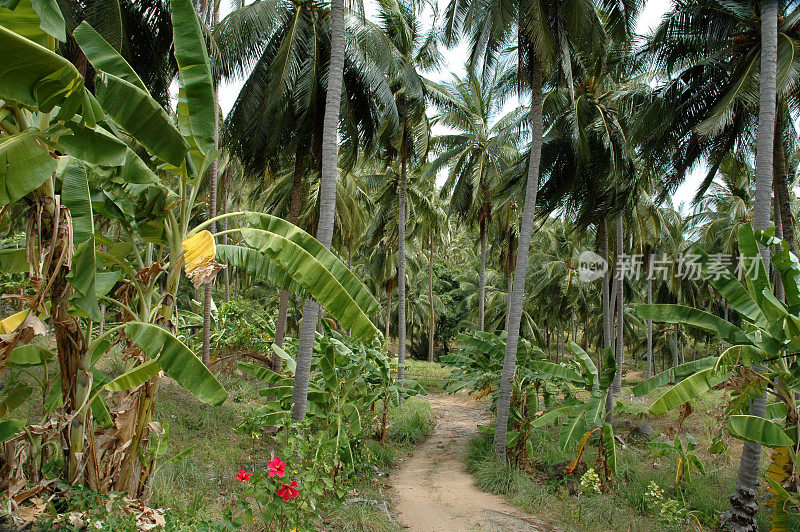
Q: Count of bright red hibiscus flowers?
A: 3